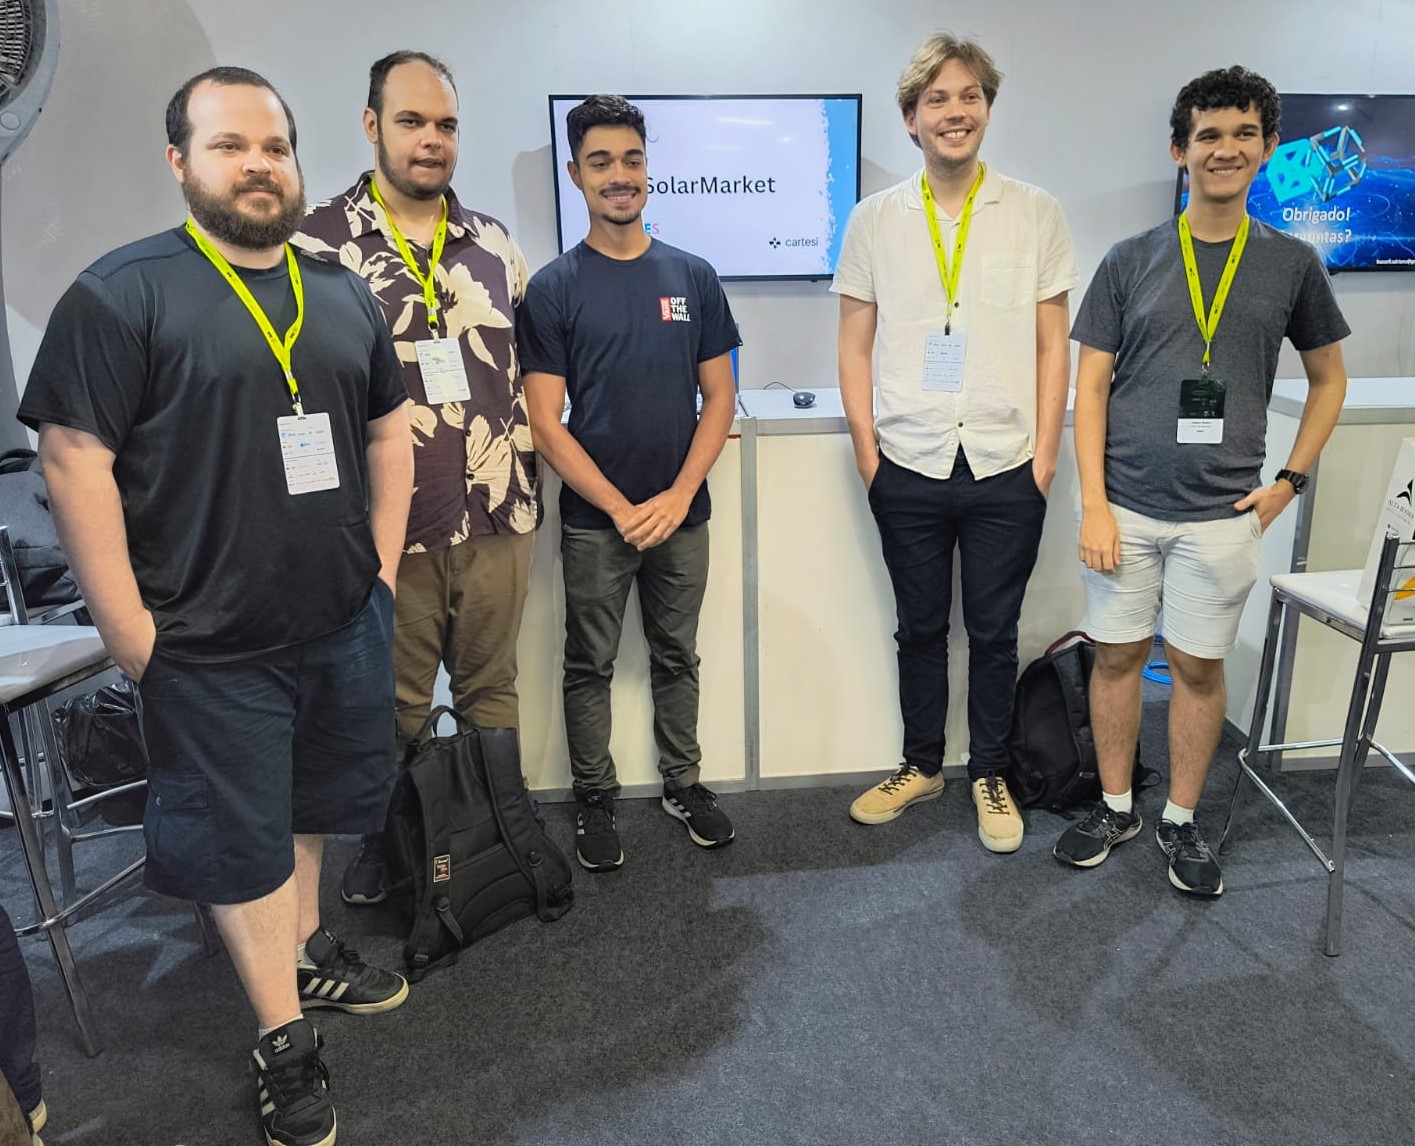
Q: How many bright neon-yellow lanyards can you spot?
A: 4